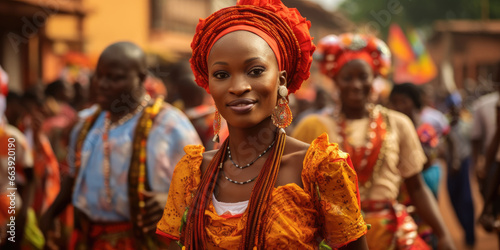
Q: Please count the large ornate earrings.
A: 2